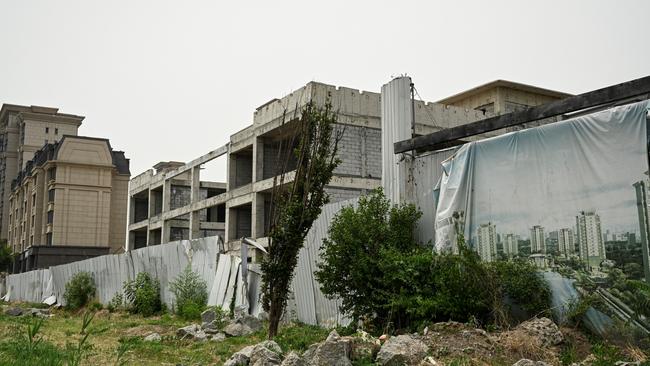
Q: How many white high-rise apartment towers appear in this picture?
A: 5